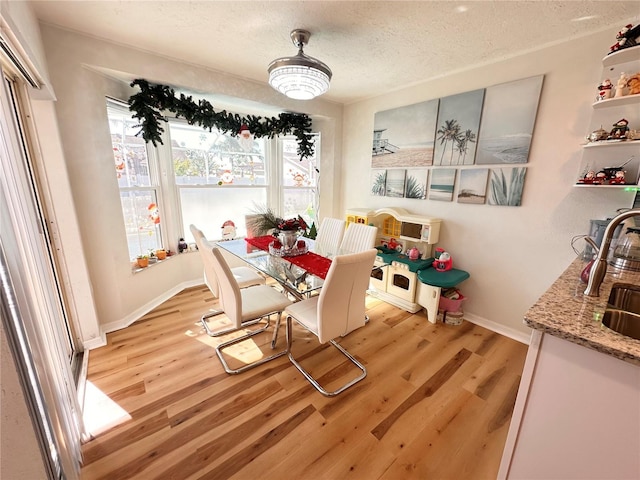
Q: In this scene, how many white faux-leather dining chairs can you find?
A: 6